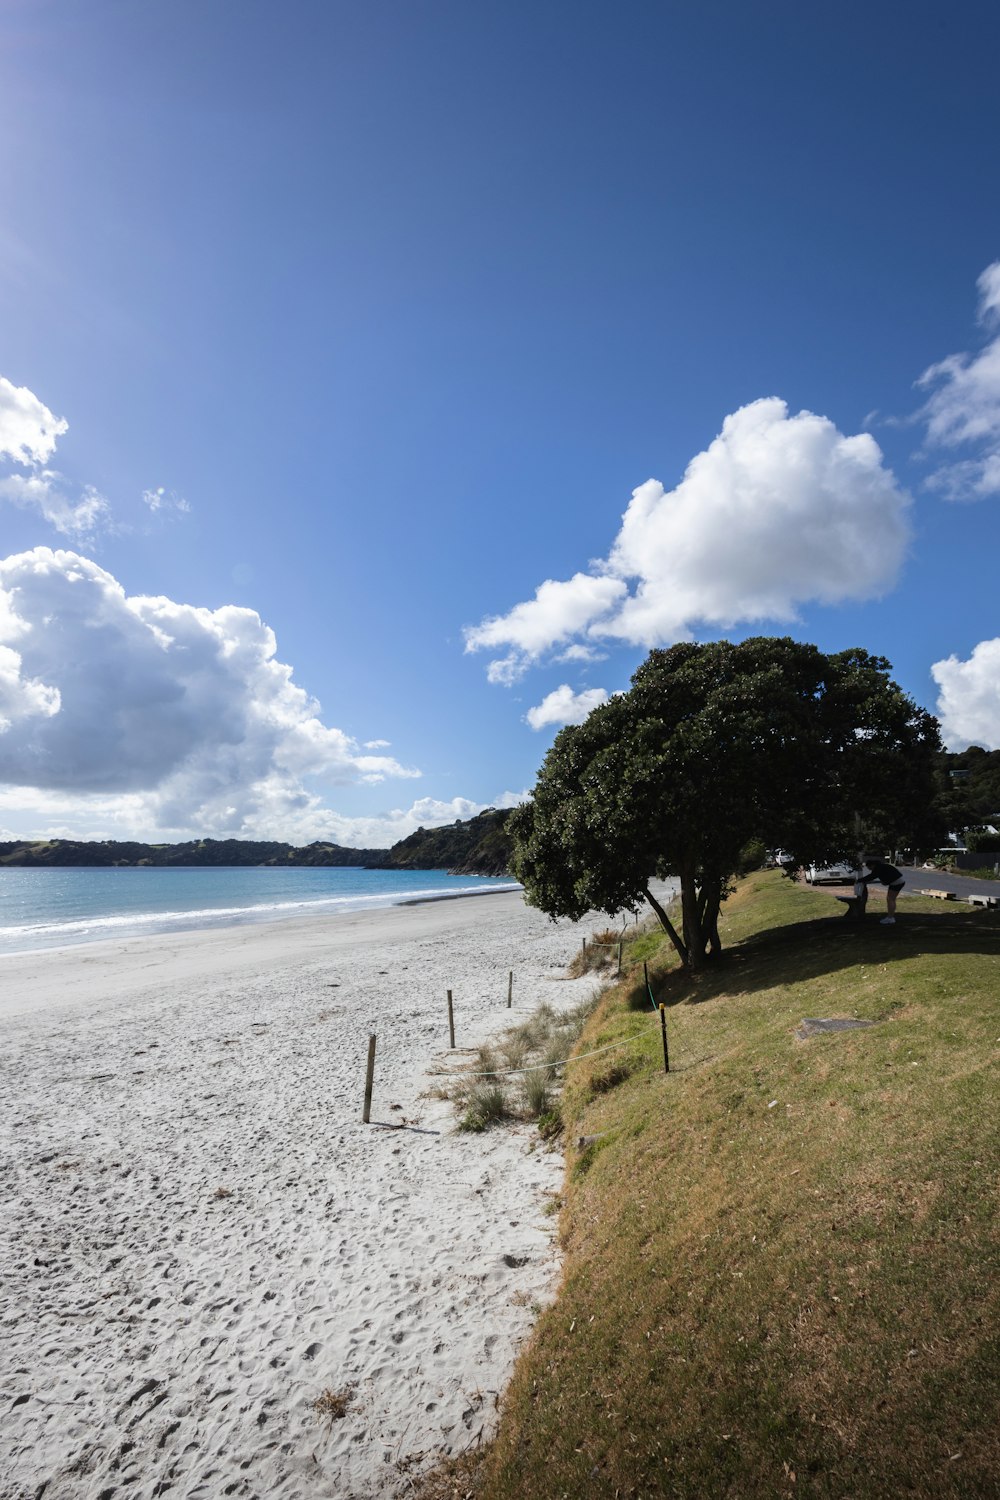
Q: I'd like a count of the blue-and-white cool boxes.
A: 0